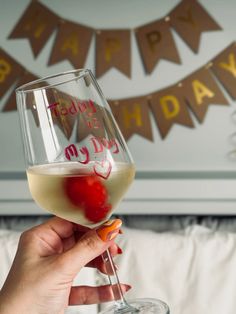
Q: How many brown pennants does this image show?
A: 13